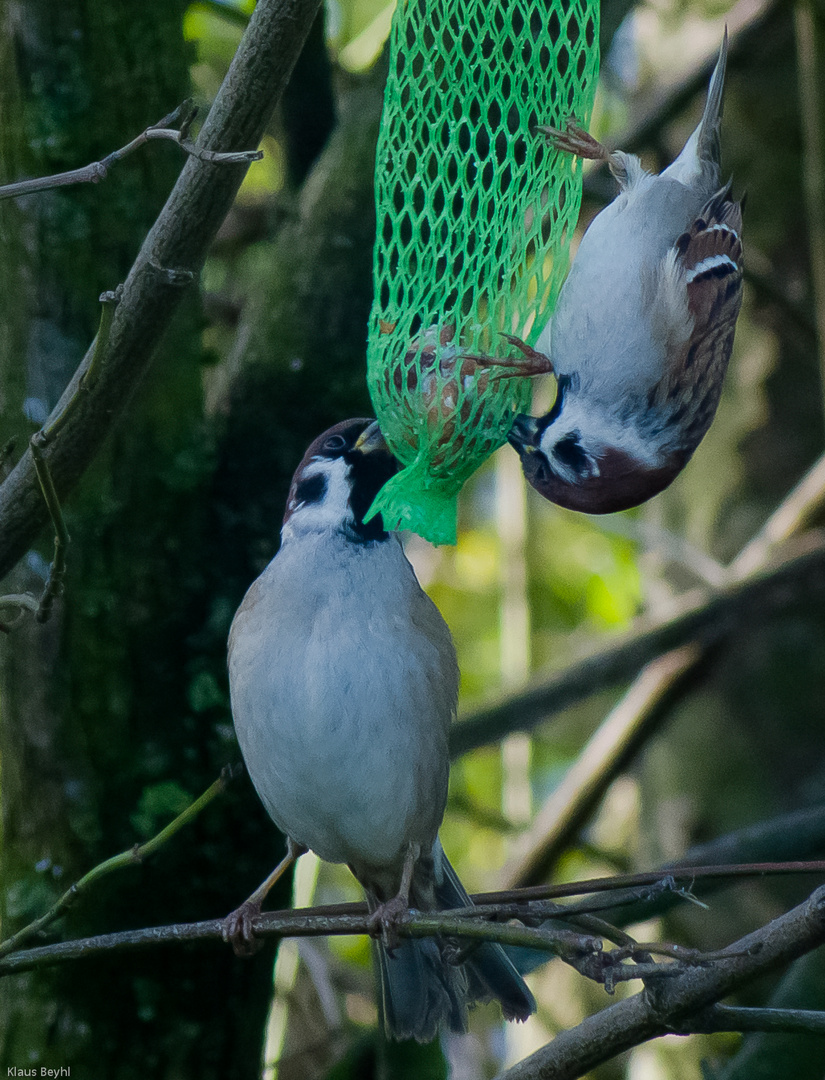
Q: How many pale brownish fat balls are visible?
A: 1